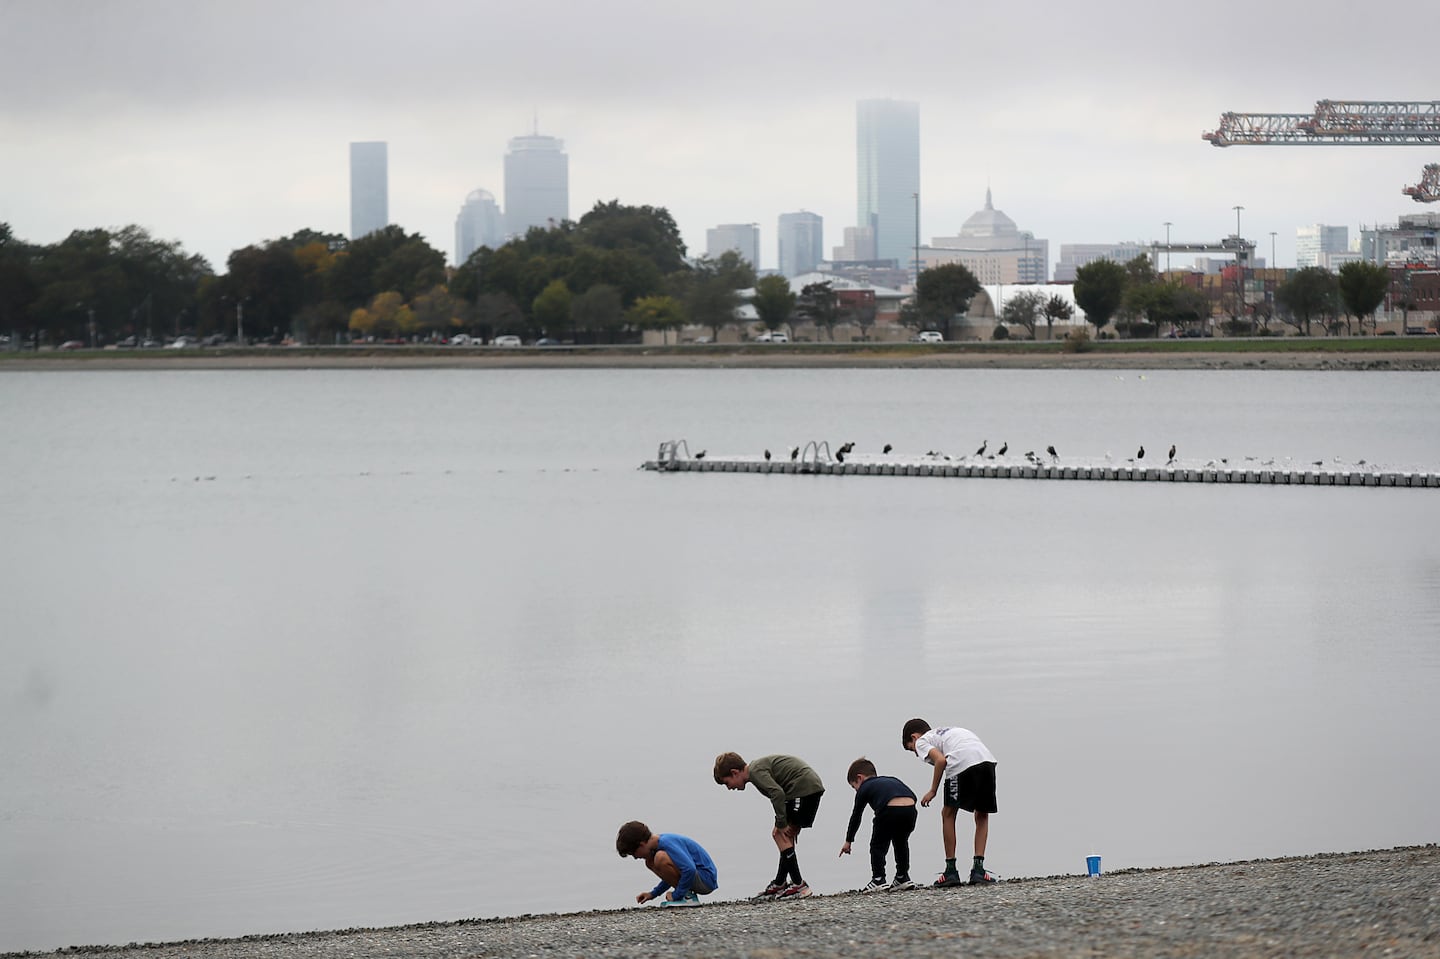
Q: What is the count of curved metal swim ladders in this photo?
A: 2